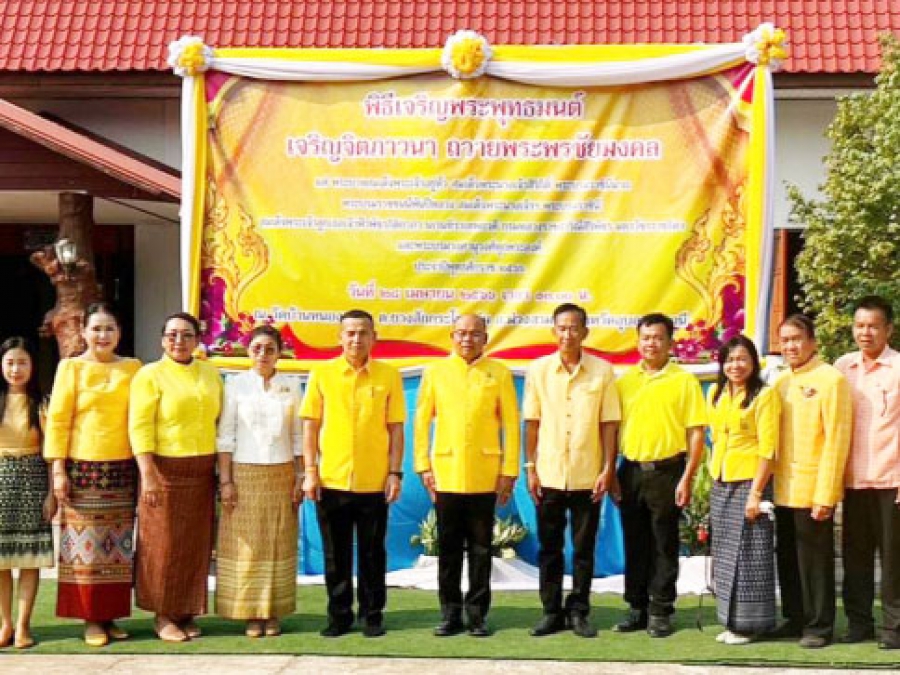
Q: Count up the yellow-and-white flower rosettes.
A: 3